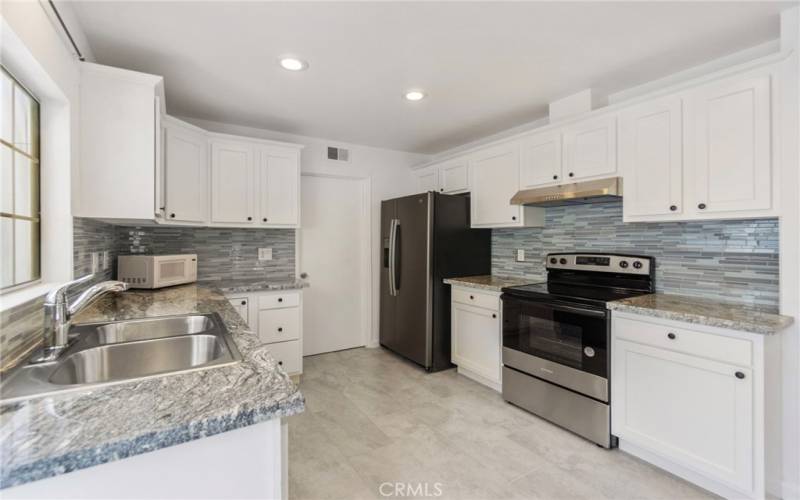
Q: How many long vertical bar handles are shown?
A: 2